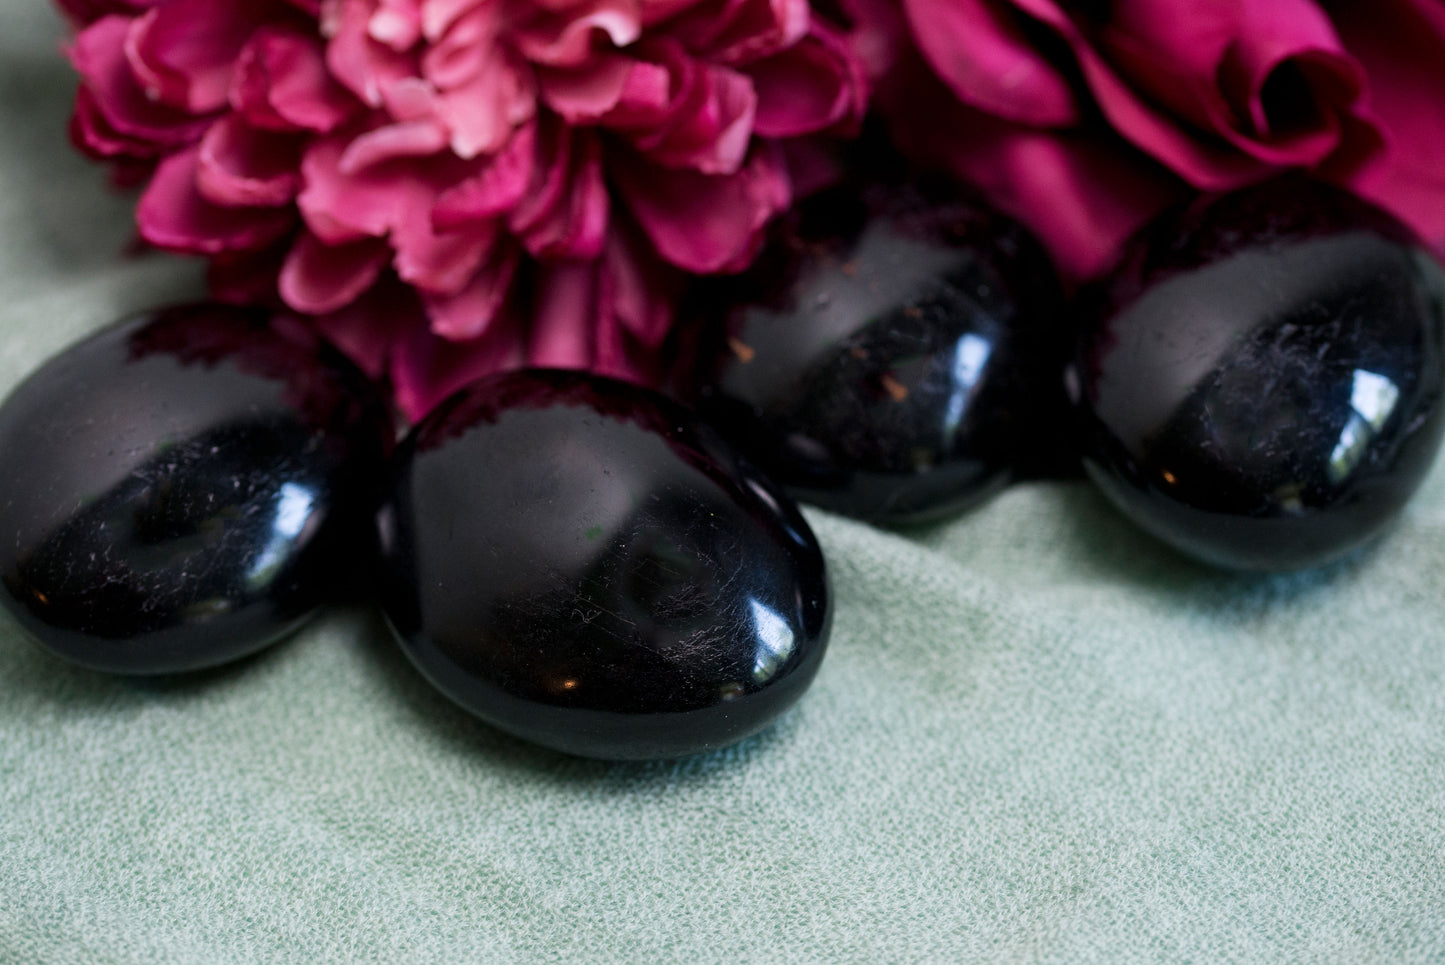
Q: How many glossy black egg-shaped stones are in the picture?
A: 4